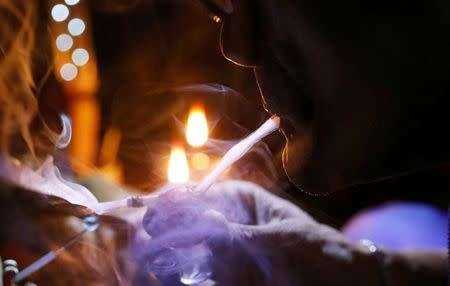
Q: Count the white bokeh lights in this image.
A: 6